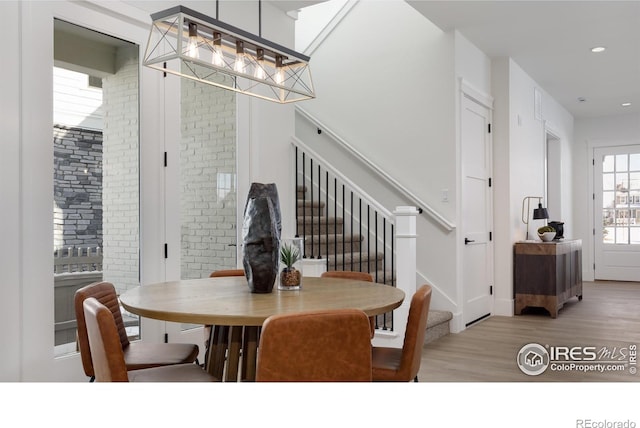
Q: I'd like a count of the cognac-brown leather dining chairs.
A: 6